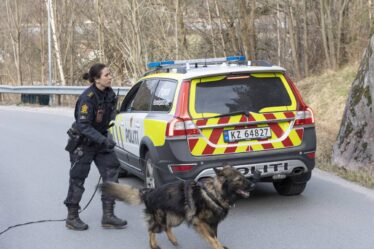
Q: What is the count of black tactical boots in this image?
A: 2